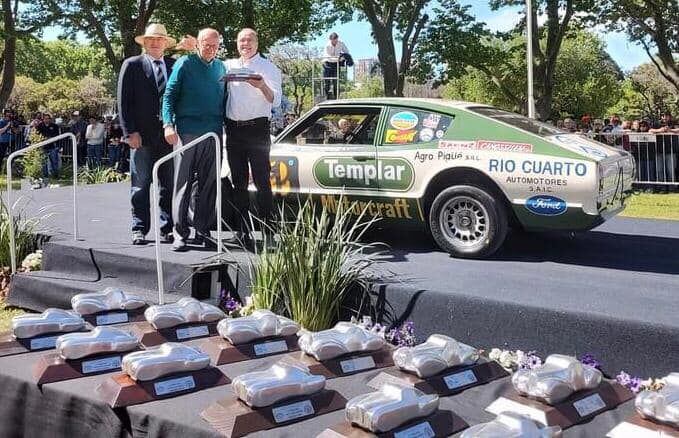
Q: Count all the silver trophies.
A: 14